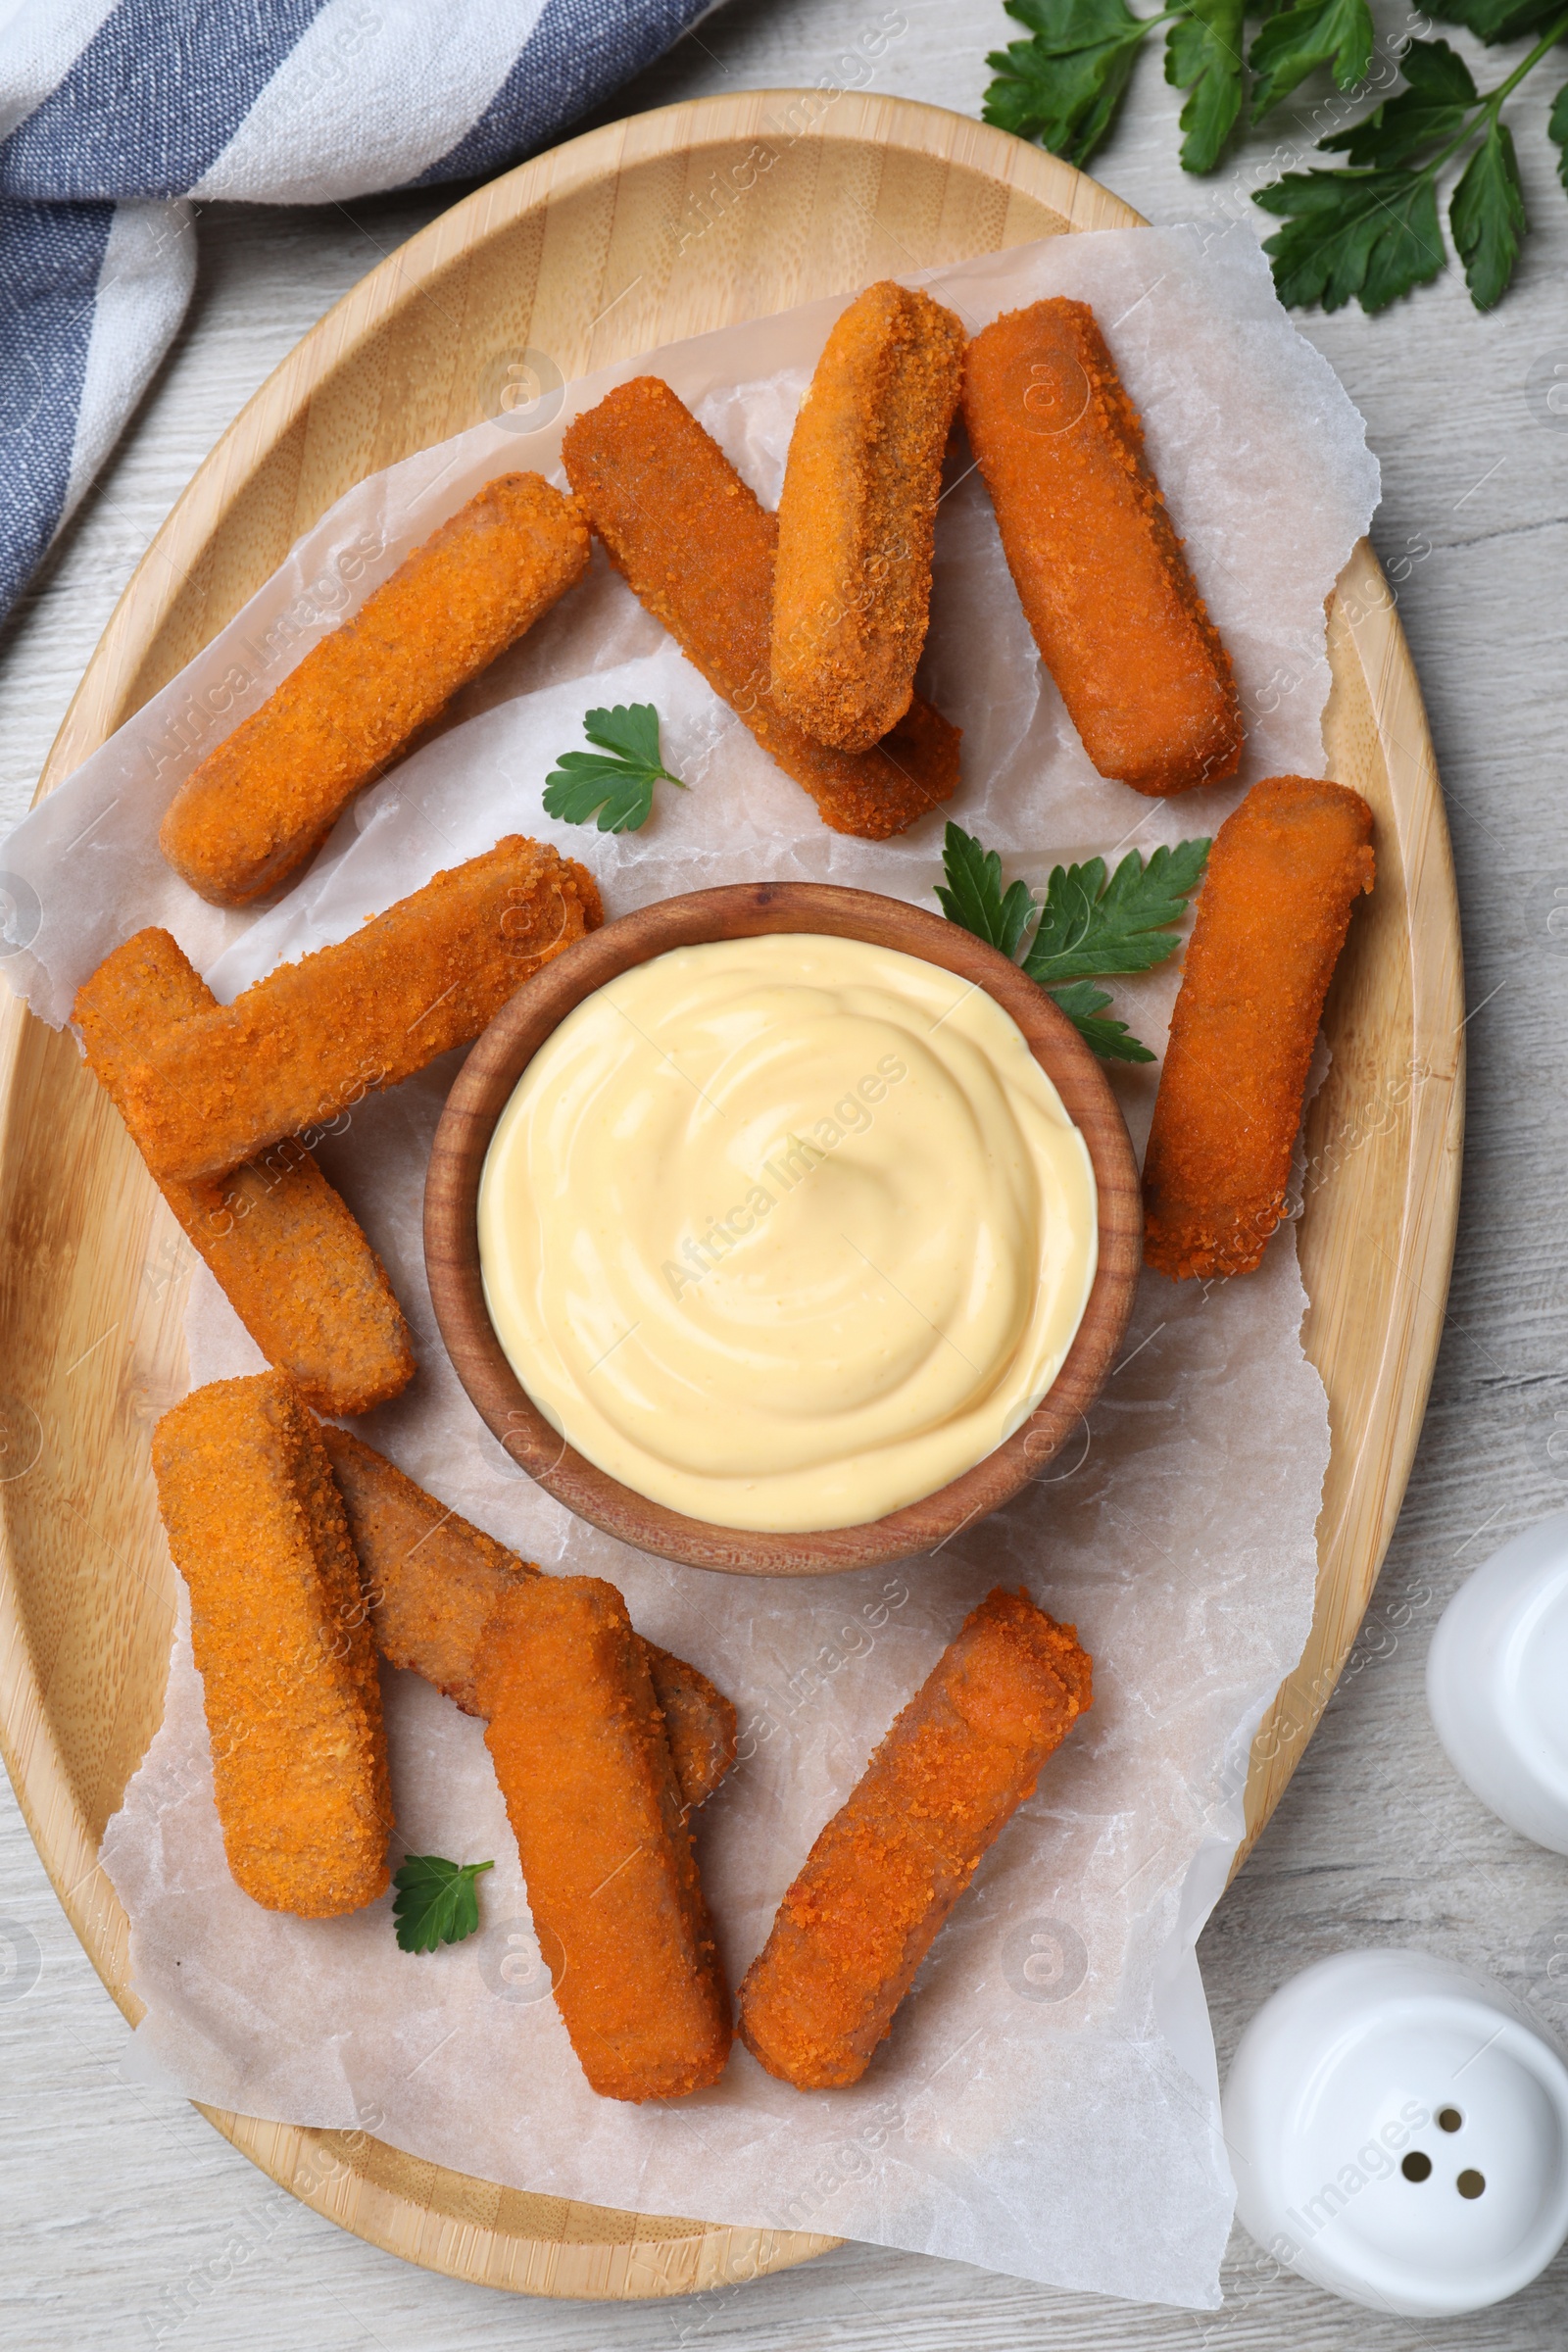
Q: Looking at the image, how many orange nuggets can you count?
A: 11